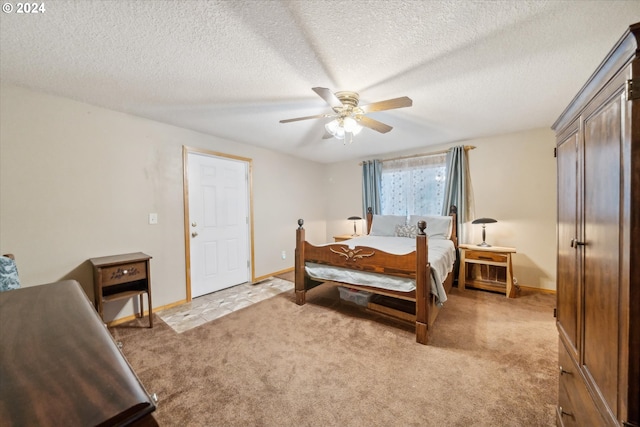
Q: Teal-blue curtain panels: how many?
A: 2